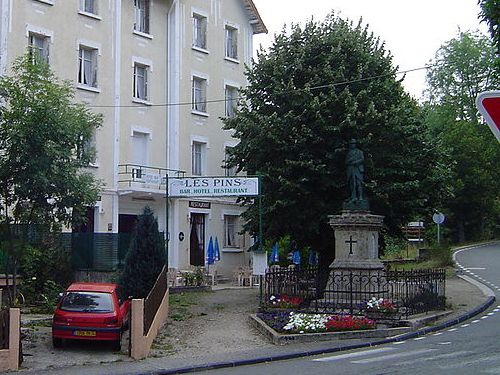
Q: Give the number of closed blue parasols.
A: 5